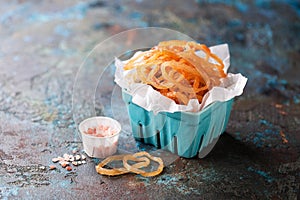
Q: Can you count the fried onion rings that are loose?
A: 2